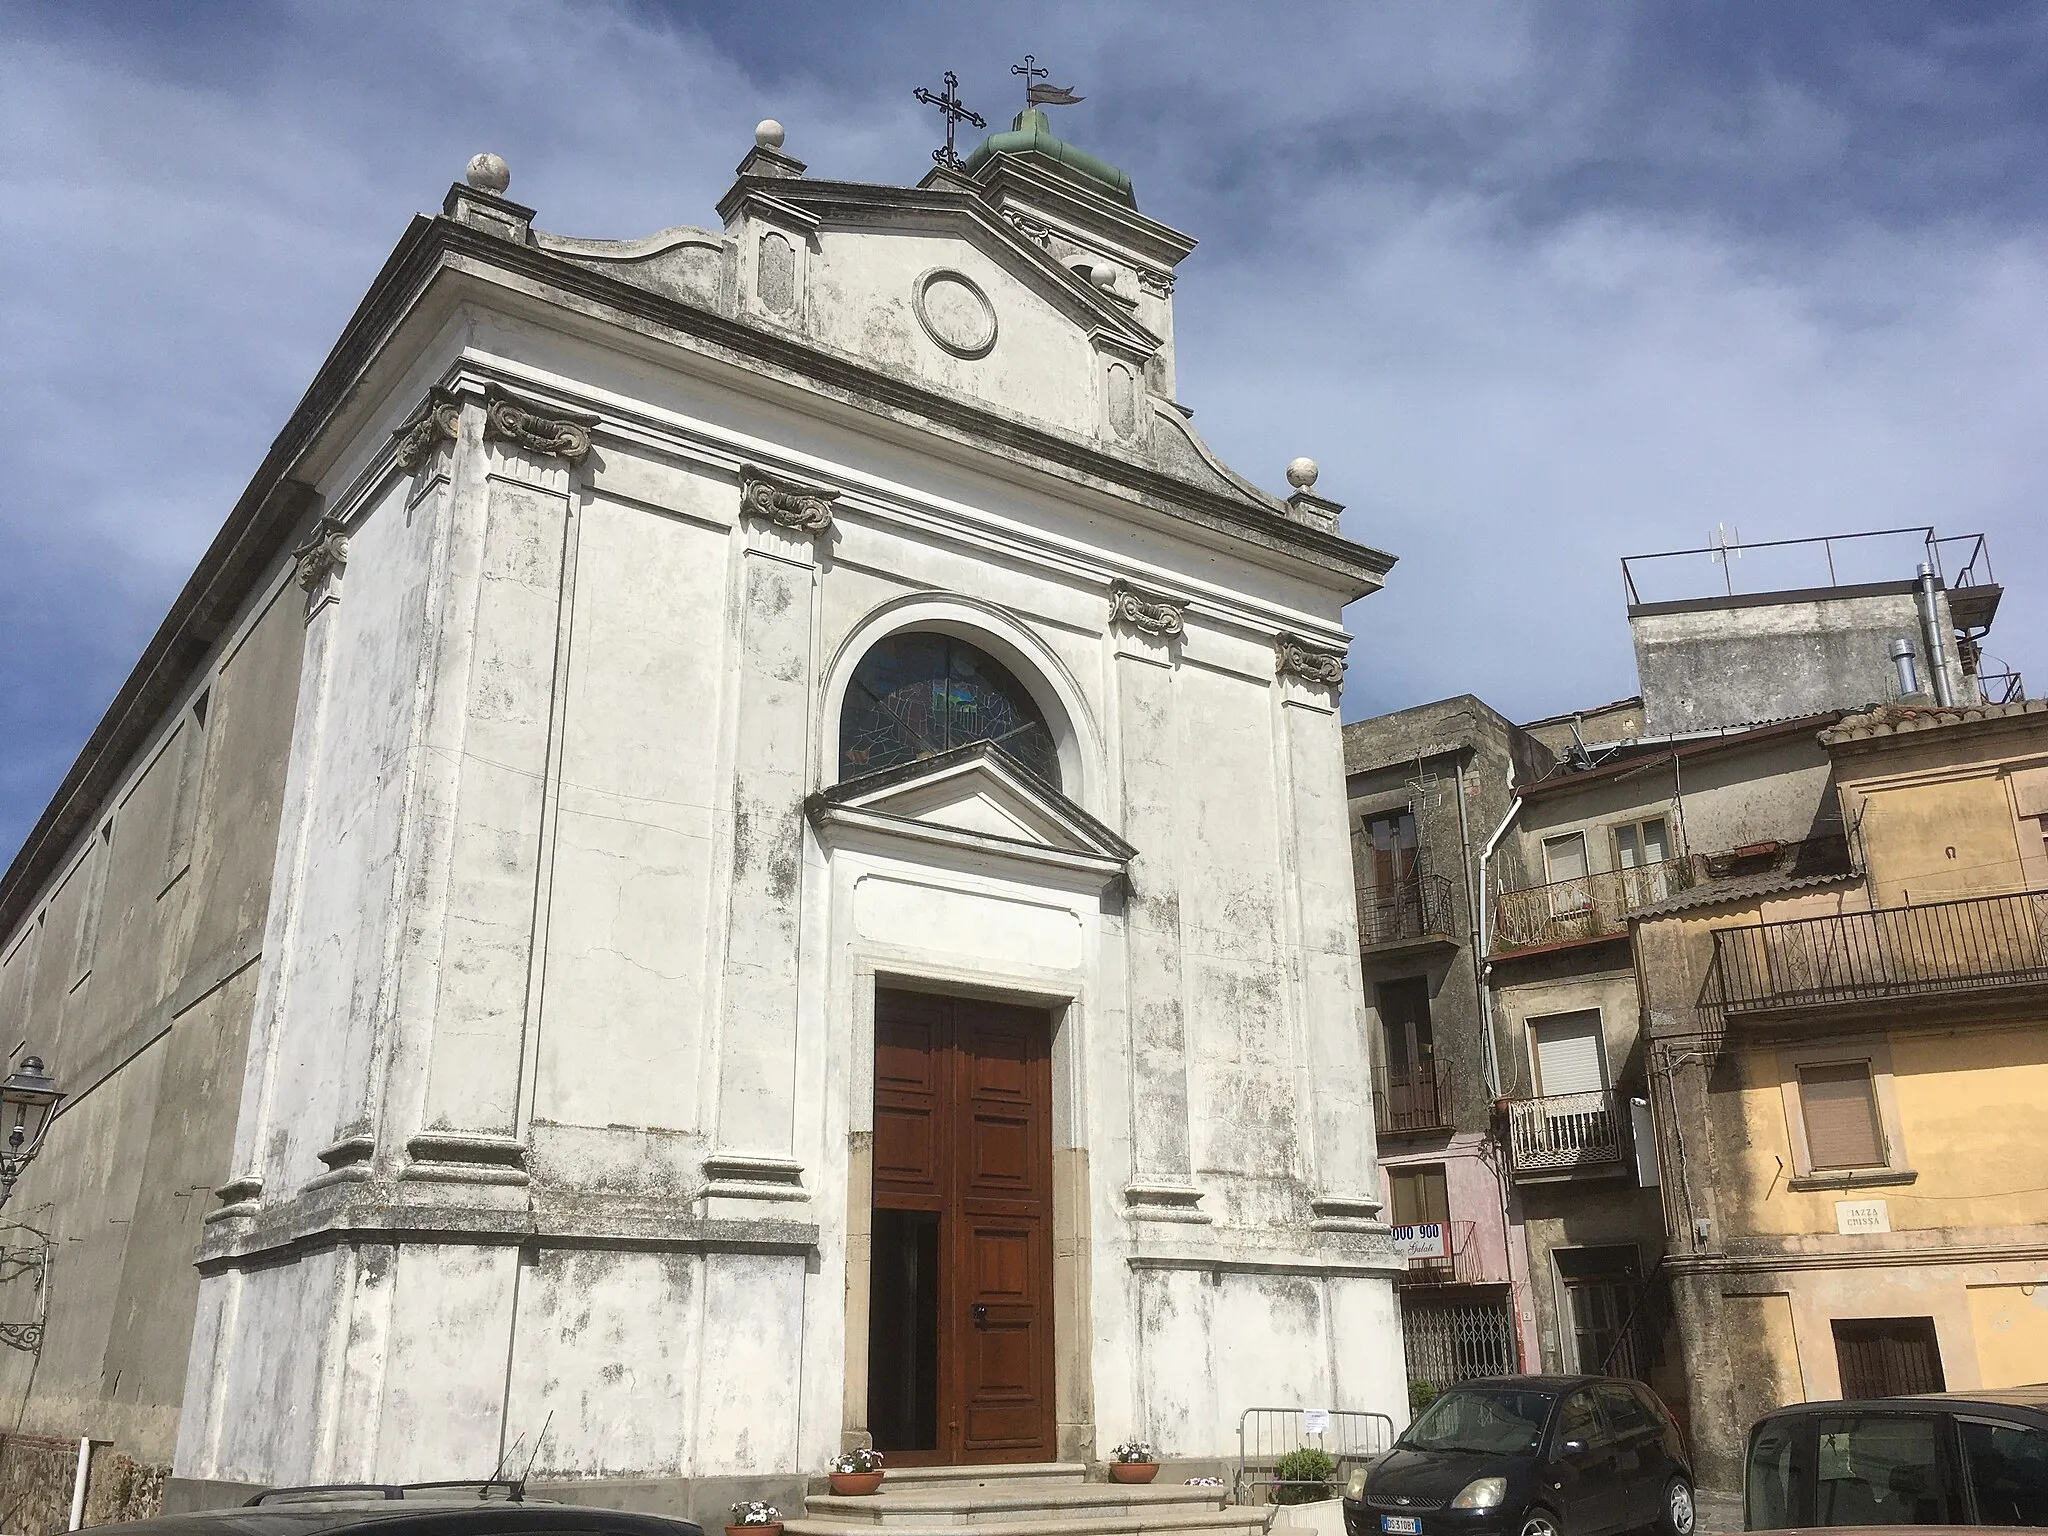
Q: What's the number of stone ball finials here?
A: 4